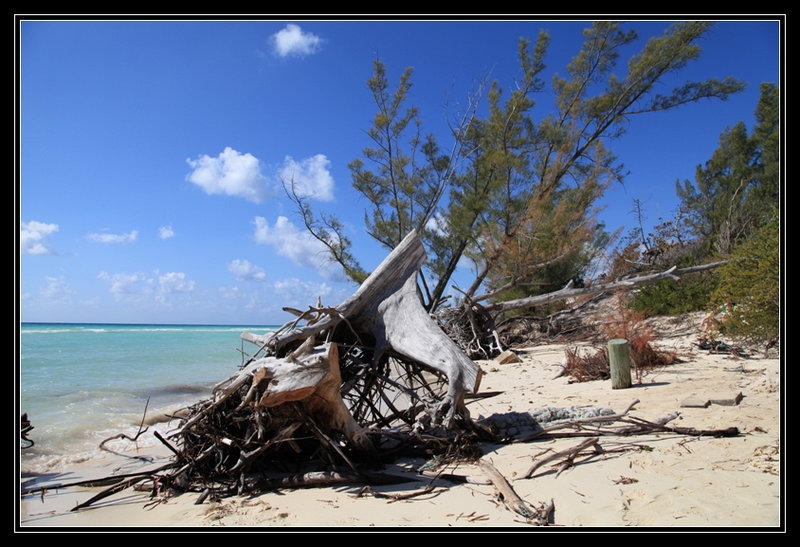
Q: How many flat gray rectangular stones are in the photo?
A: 2